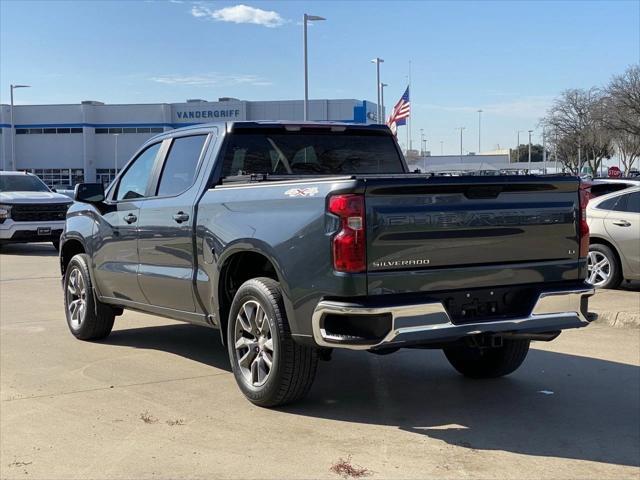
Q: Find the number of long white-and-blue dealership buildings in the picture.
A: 1